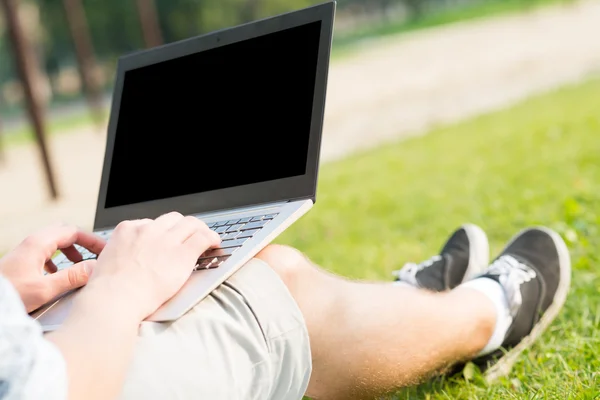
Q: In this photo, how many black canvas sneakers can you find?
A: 2